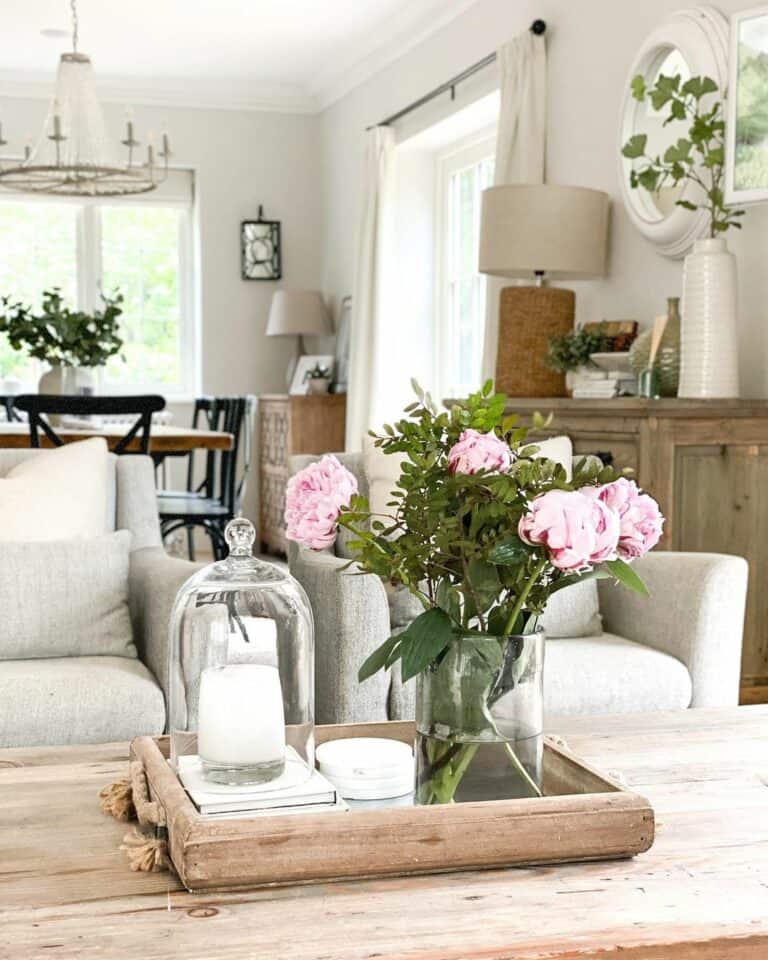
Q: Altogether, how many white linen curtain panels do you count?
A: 2